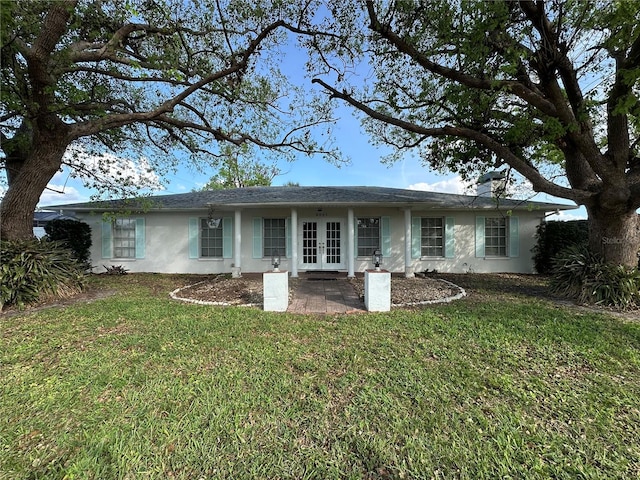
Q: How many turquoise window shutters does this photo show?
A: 12